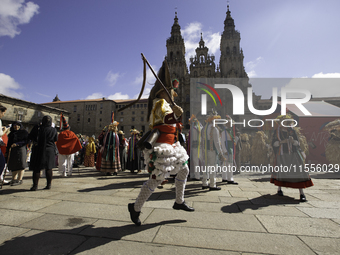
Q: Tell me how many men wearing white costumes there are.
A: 3